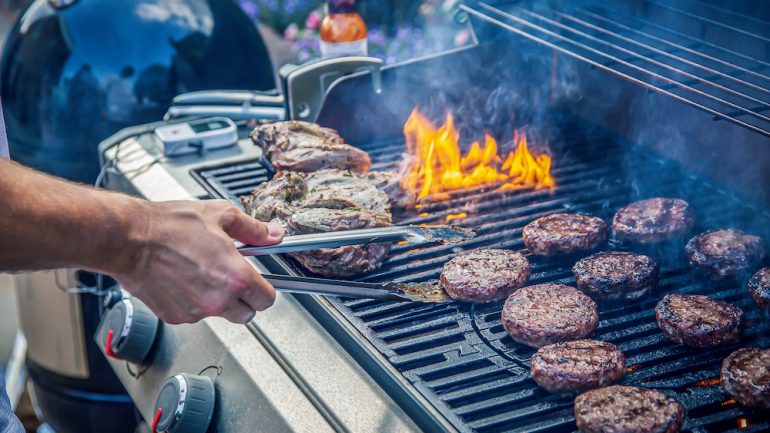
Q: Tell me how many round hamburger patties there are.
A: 11